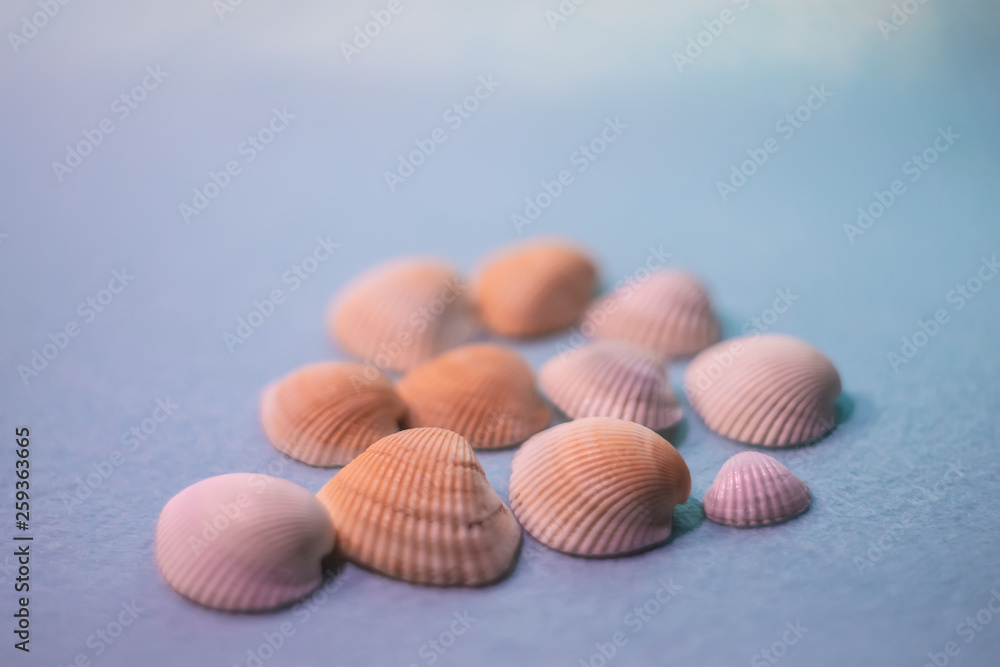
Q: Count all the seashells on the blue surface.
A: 11